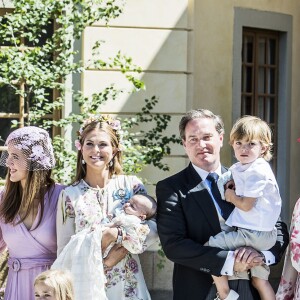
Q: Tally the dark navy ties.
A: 1